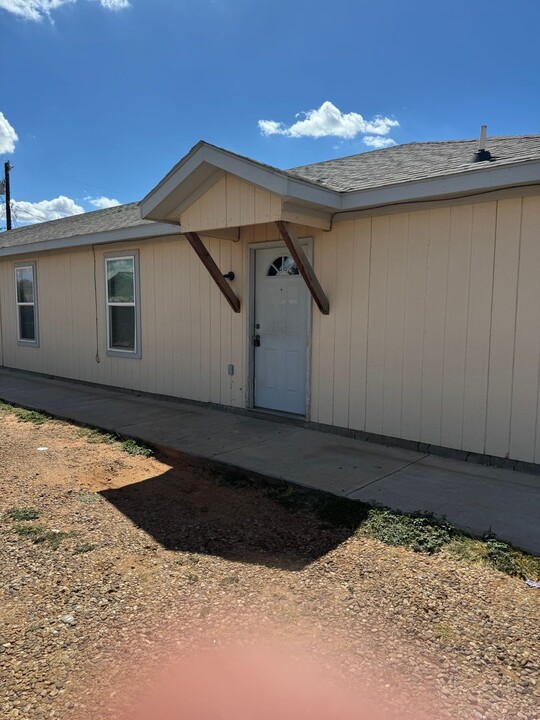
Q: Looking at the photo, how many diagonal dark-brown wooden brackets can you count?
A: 2